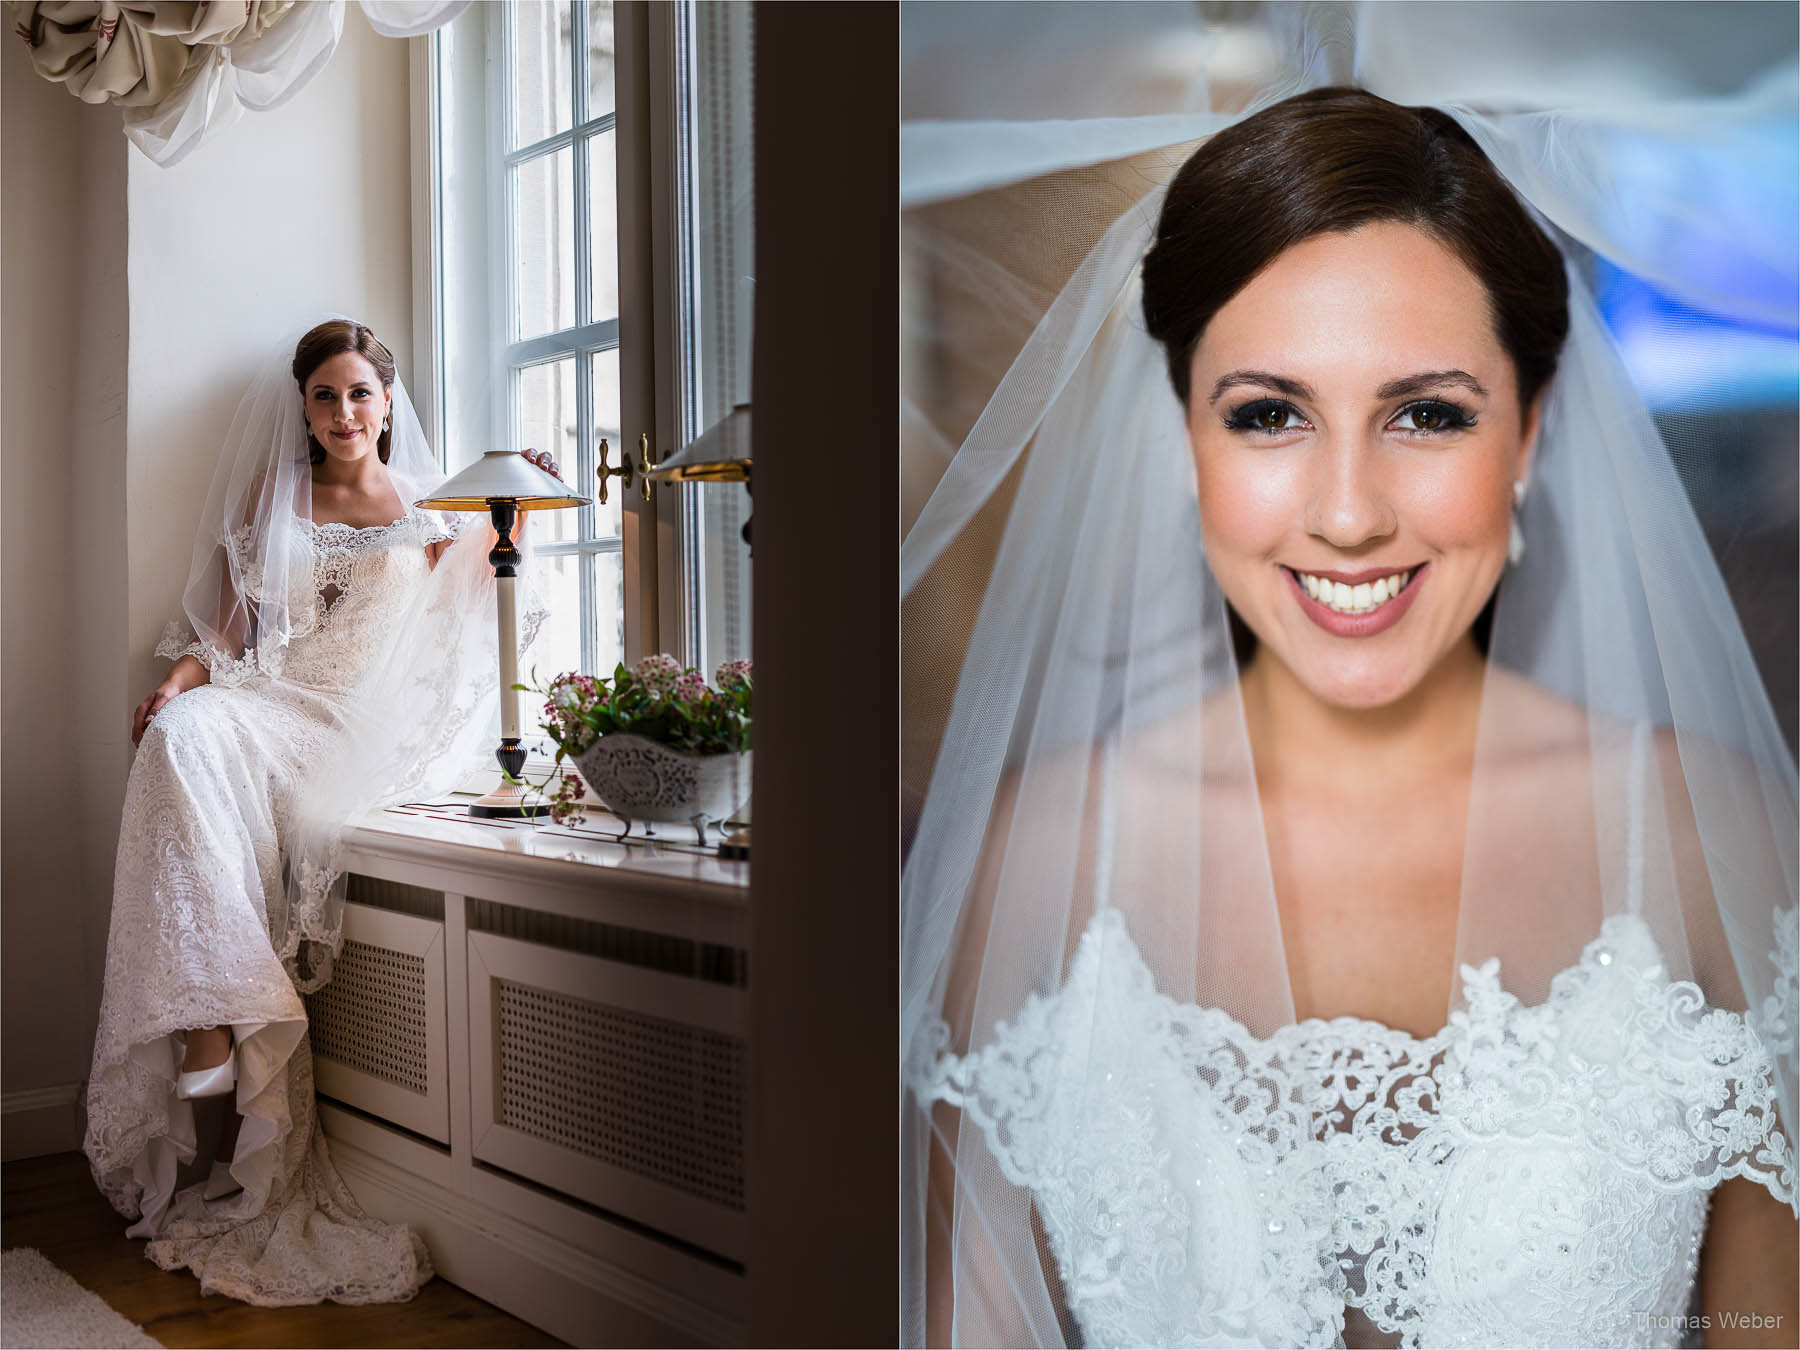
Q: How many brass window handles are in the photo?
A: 2